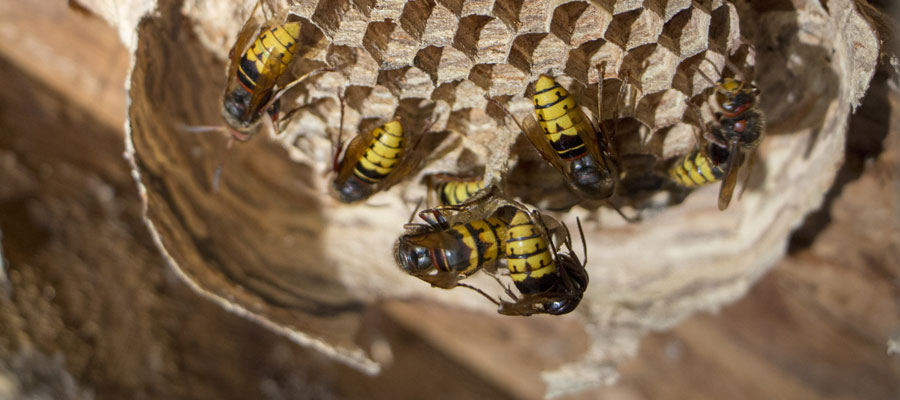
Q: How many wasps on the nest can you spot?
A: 7